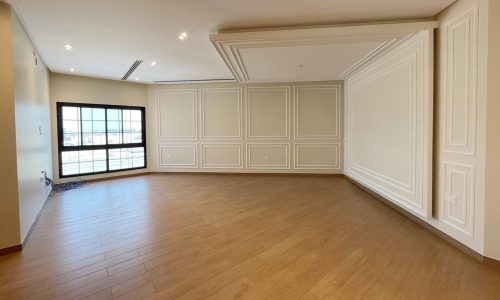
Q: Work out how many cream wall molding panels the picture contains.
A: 11